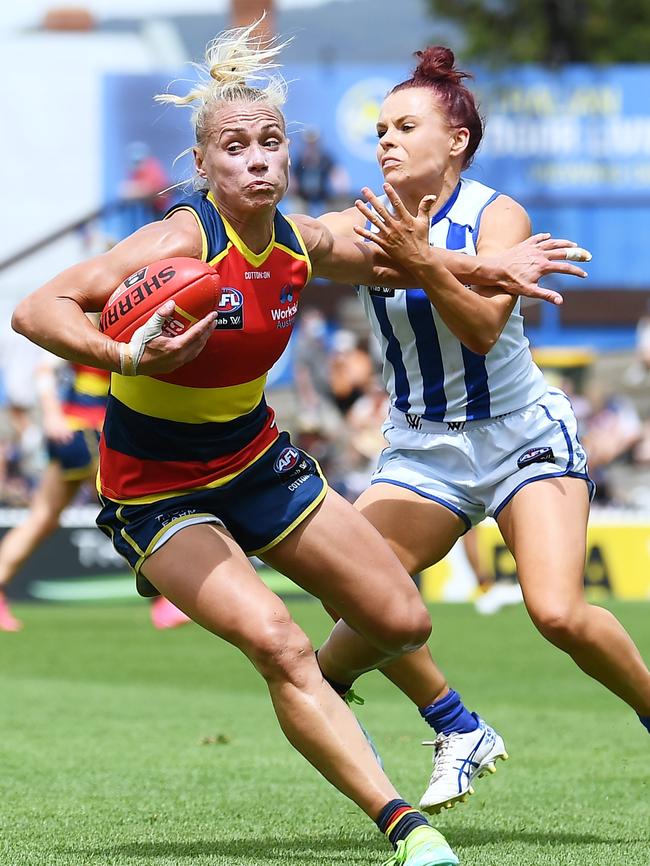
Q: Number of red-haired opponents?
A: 1